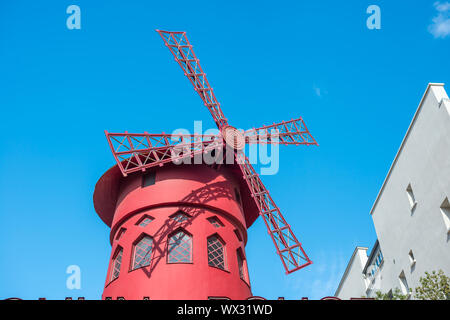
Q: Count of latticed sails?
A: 4